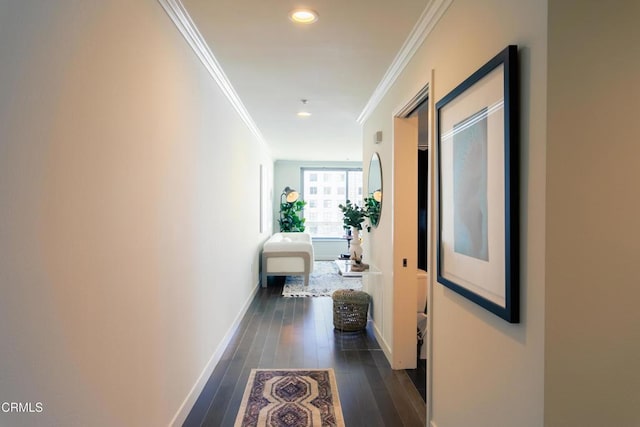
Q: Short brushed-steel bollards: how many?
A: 0